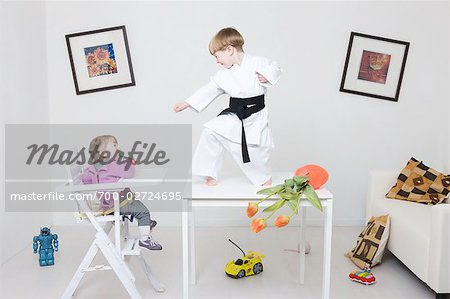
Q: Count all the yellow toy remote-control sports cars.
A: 1